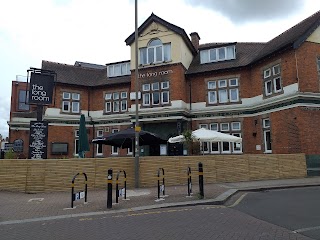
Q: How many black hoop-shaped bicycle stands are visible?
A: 4